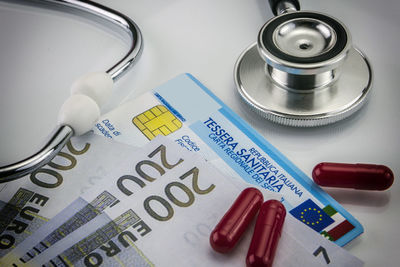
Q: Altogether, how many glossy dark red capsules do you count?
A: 3